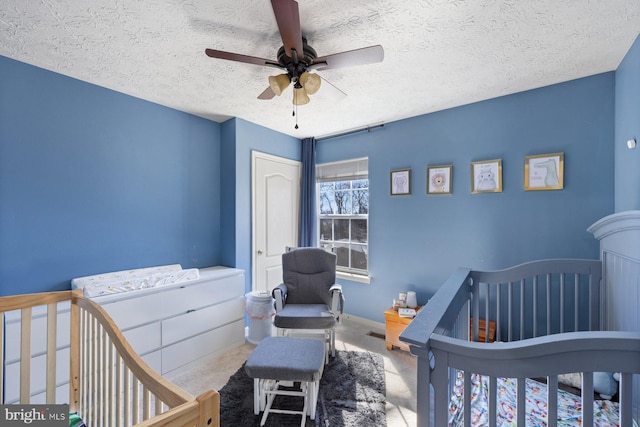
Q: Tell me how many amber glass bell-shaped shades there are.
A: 3